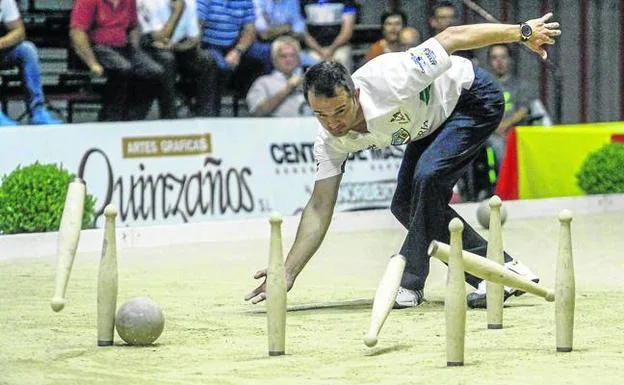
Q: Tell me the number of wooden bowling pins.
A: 8